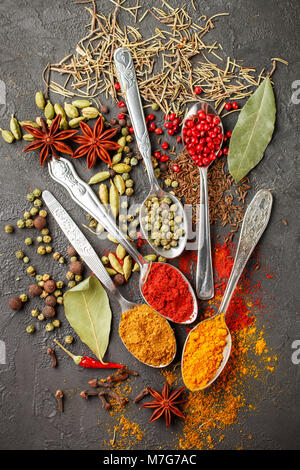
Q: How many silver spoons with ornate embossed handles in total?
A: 4